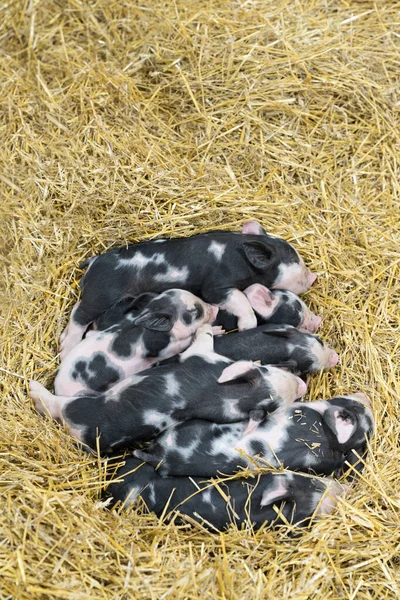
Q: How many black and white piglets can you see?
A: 7